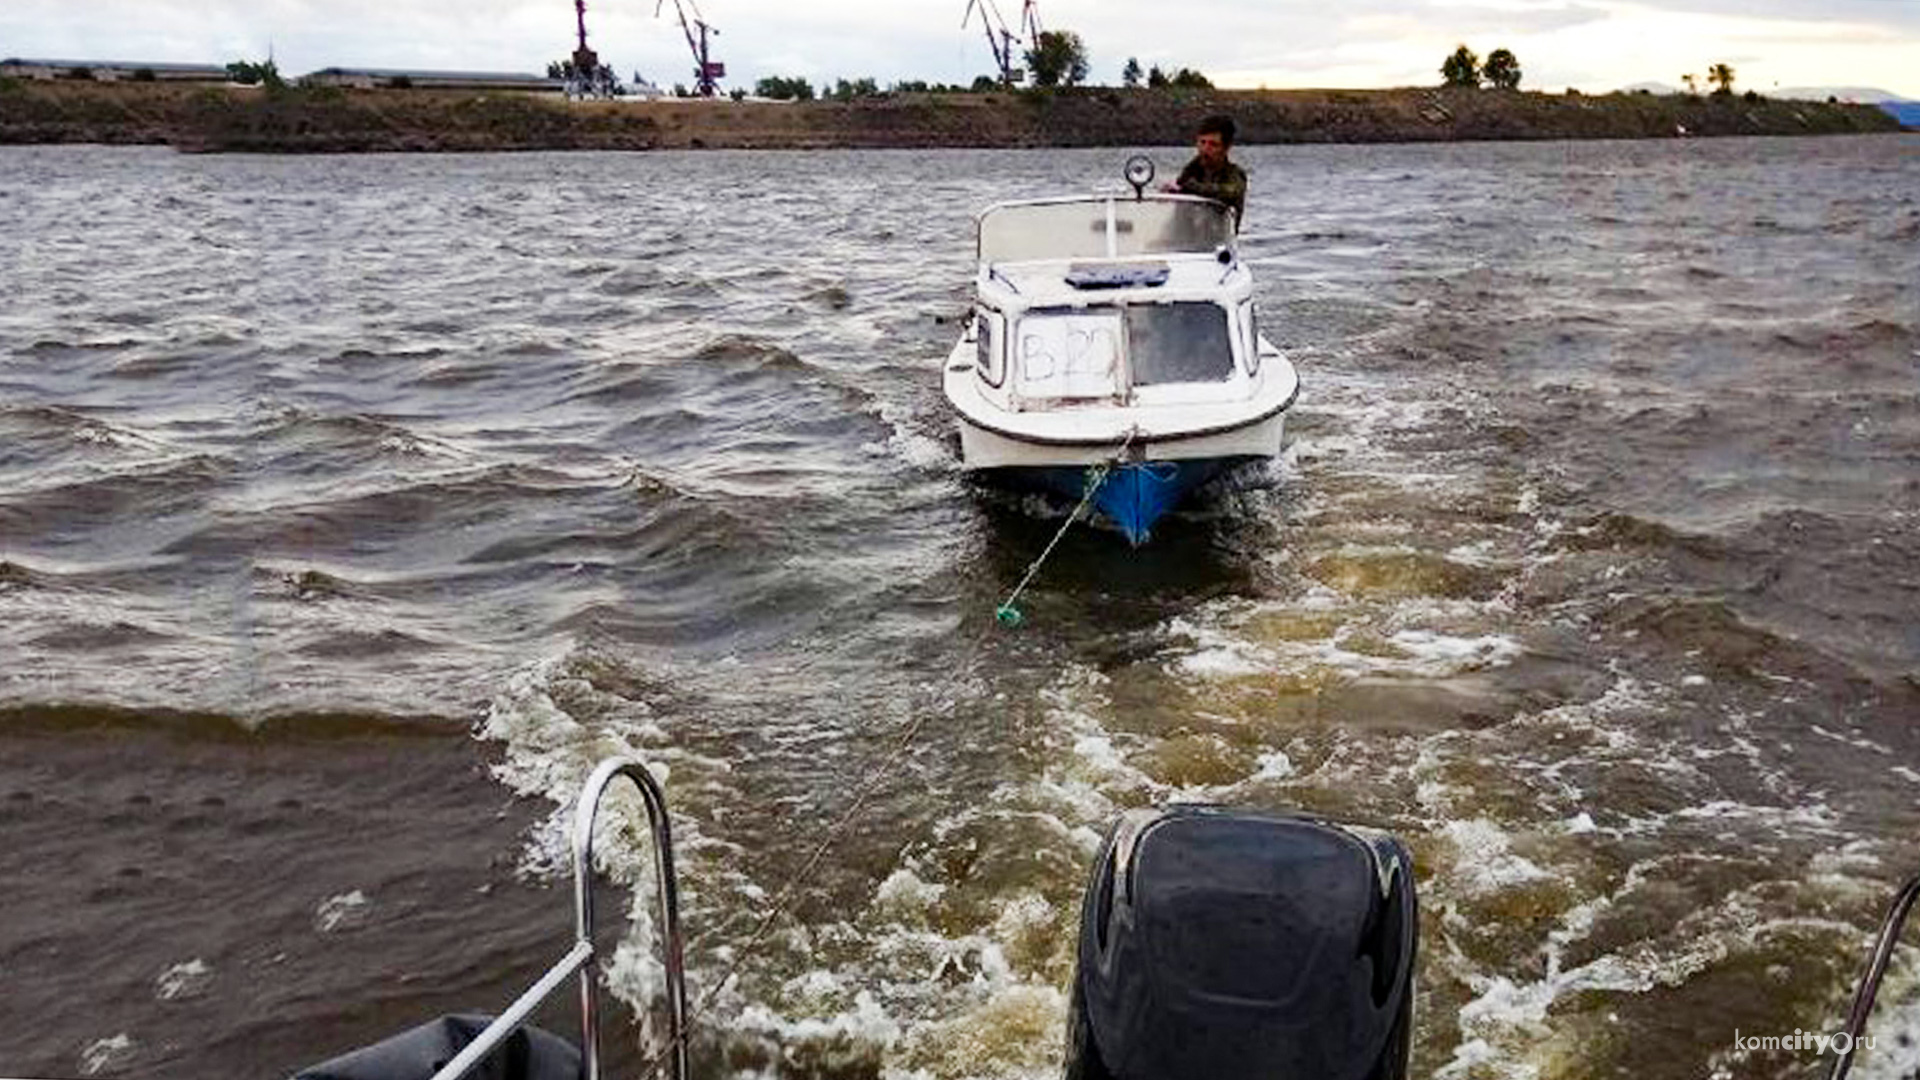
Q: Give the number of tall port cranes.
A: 4